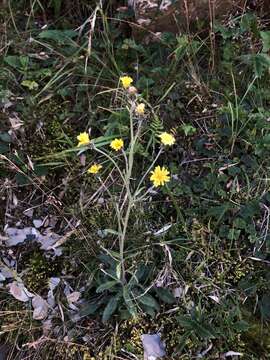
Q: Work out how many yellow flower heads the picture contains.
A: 7